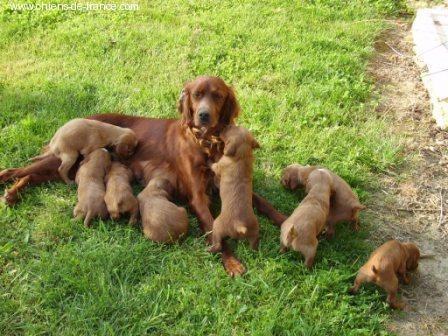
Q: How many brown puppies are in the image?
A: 8